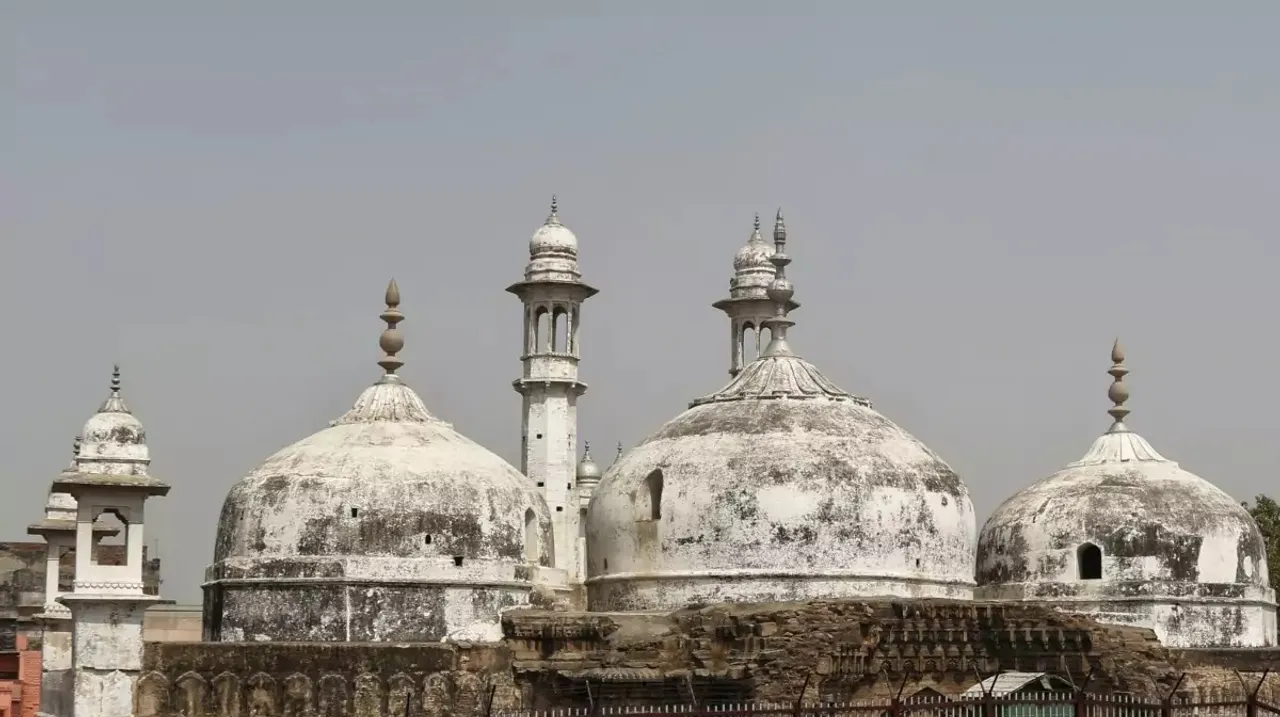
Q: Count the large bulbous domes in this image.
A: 3